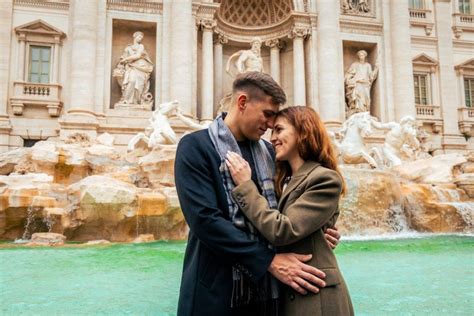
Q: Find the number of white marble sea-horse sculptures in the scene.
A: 2